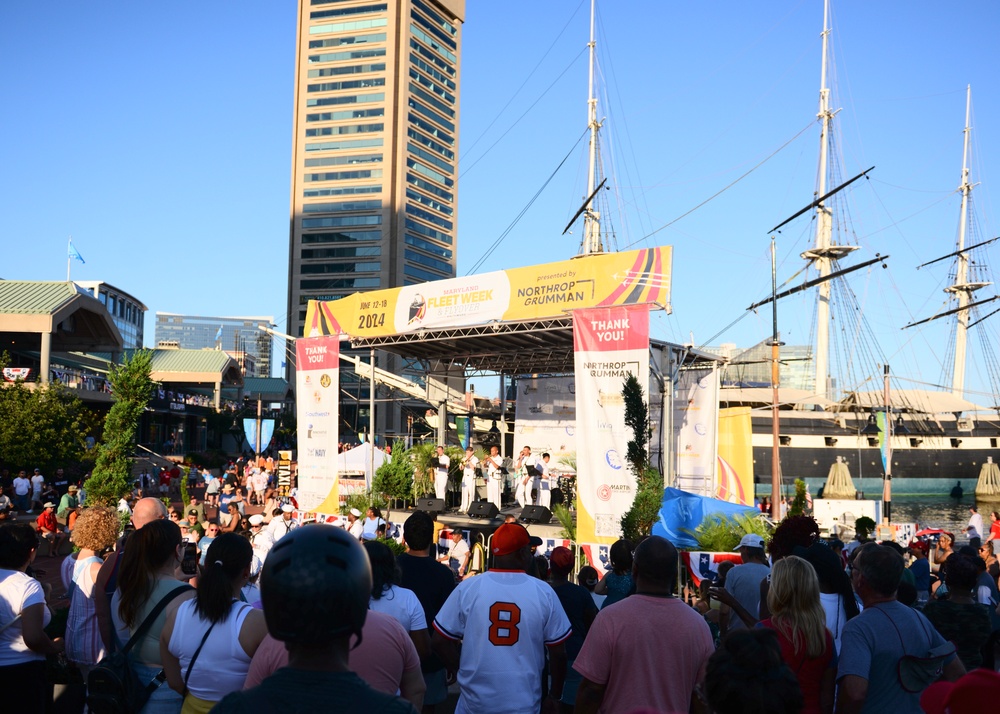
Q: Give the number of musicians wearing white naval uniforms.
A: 5